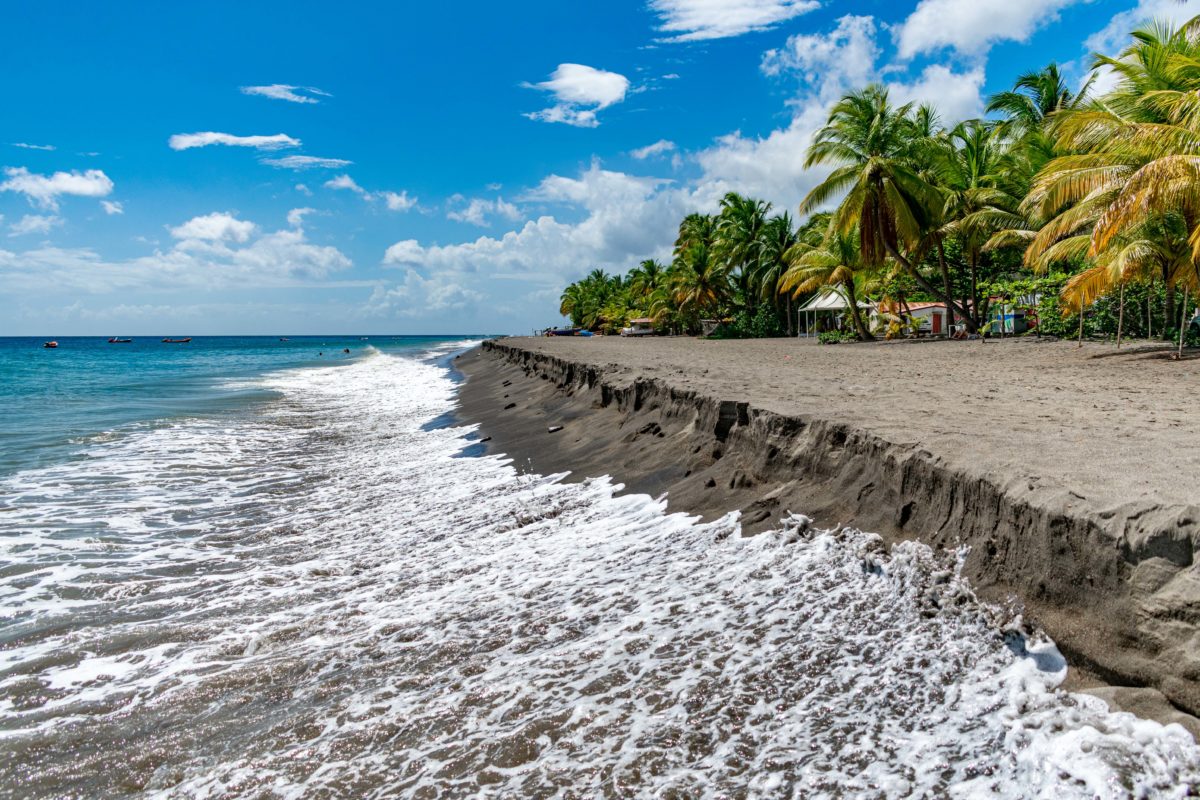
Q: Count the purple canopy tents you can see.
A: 0